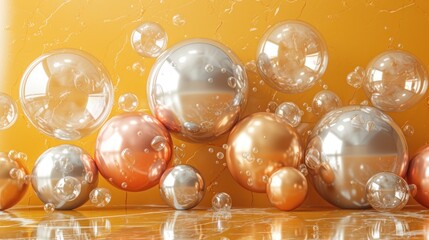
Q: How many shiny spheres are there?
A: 9